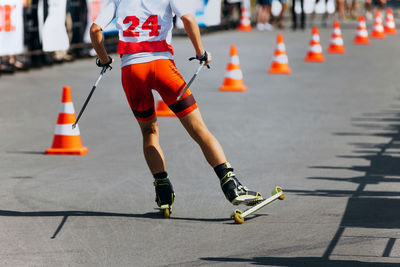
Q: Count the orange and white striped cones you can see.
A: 10